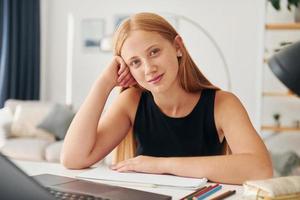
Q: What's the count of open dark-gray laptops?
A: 1